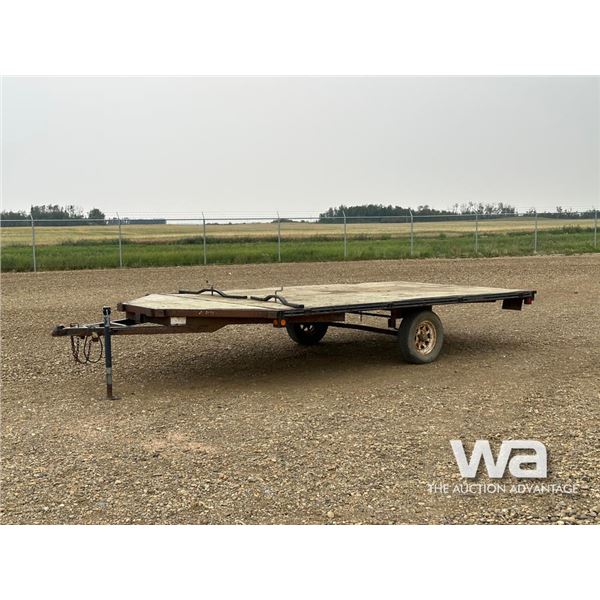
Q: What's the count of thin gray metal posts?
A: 9